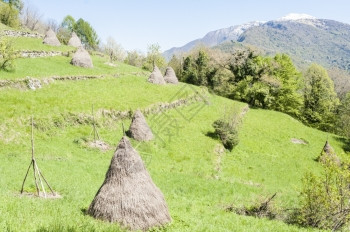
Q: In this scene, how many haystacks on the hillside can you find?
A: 8